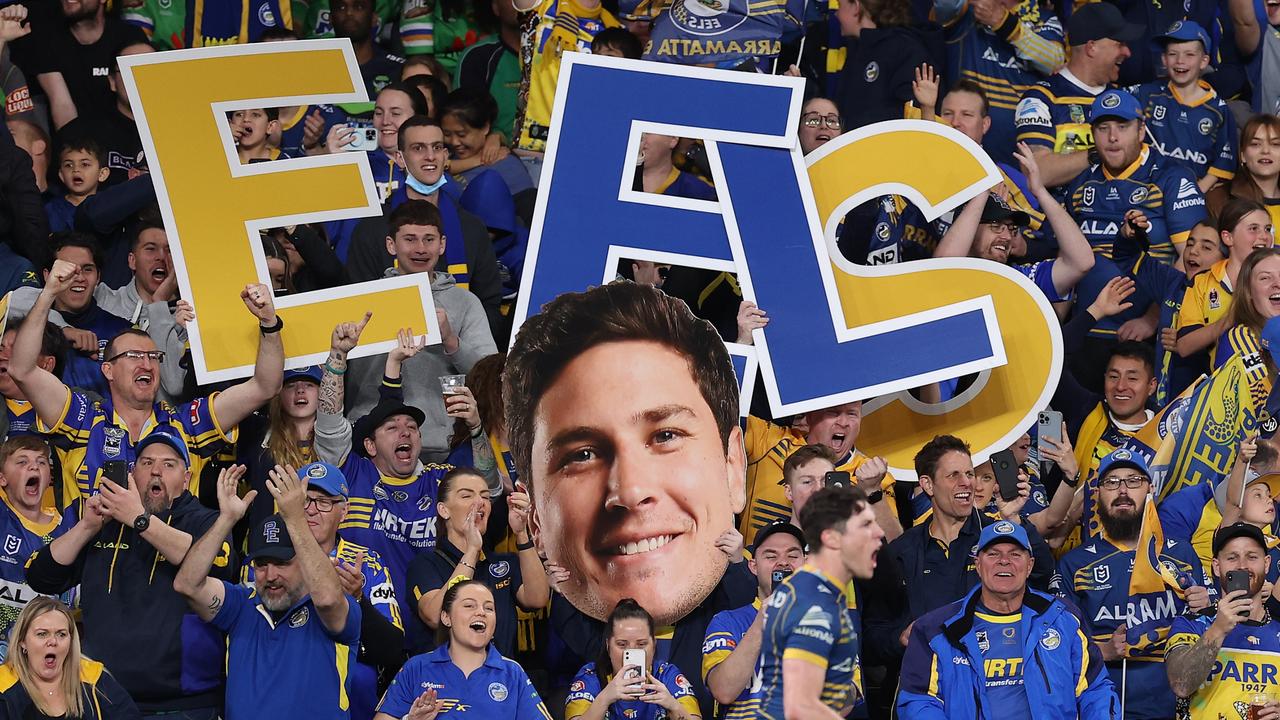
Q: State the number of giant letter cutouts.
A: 4